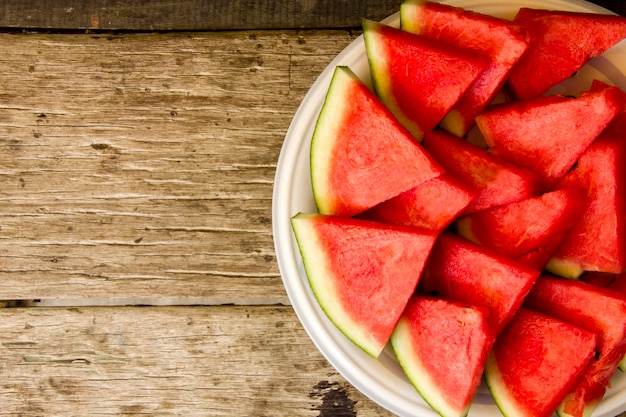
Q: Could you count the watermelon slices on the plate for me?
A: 14